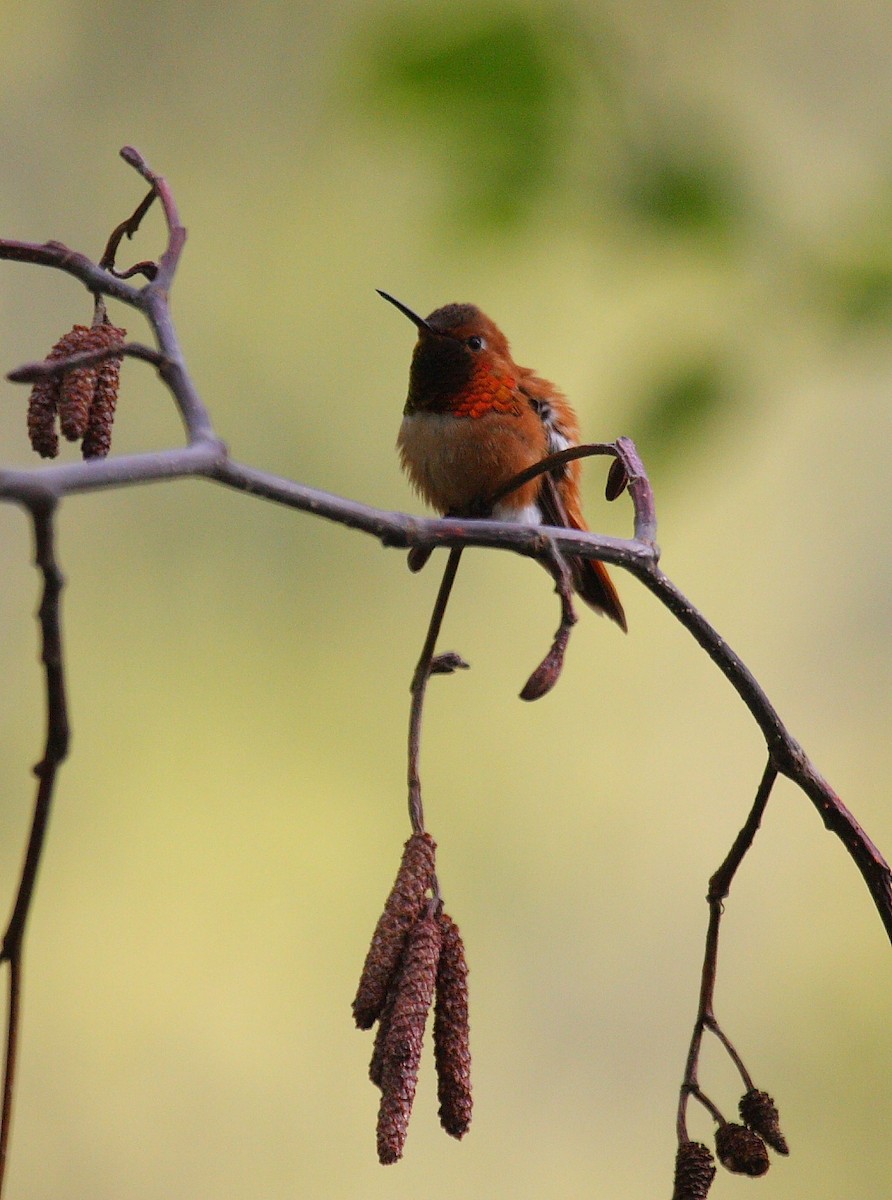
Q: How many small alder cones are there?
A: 3